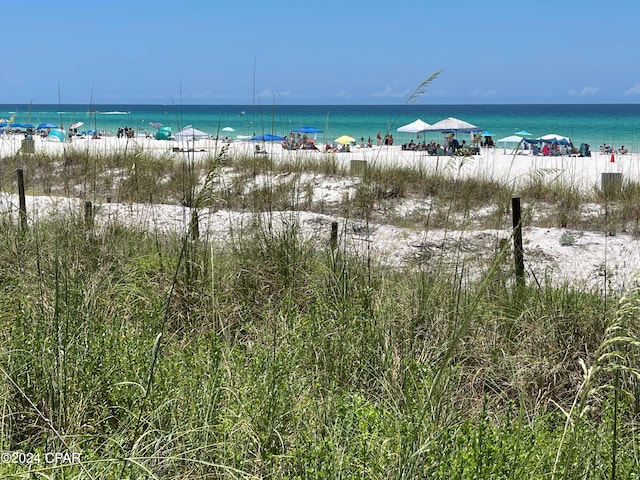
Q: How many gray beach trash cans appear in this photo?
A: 3